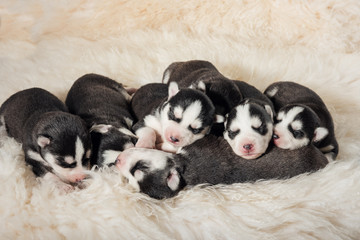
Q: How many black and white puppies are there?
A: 7